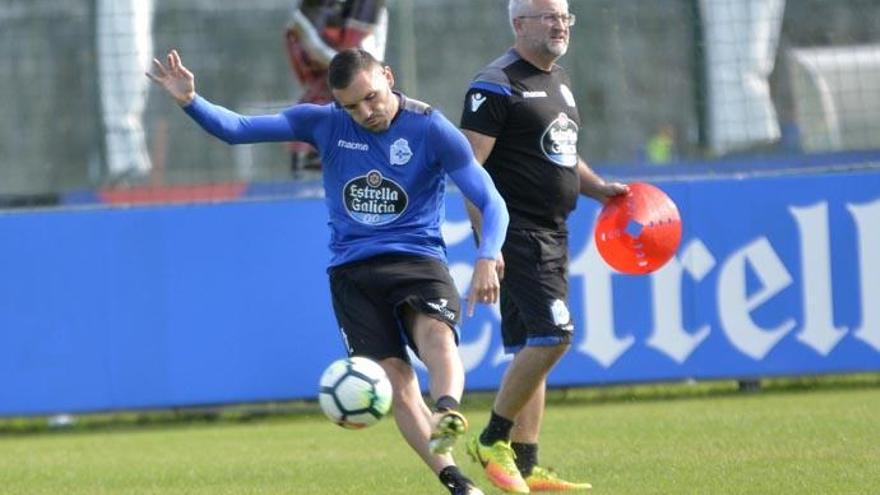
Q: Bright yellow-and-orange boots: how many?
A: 2